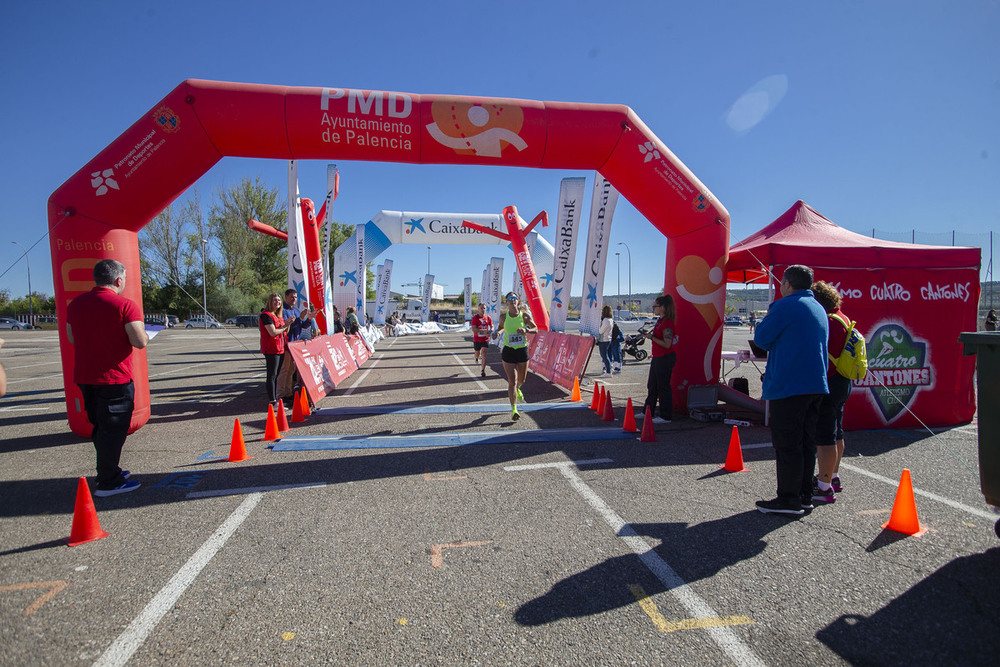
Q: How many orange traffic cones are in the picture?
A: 14